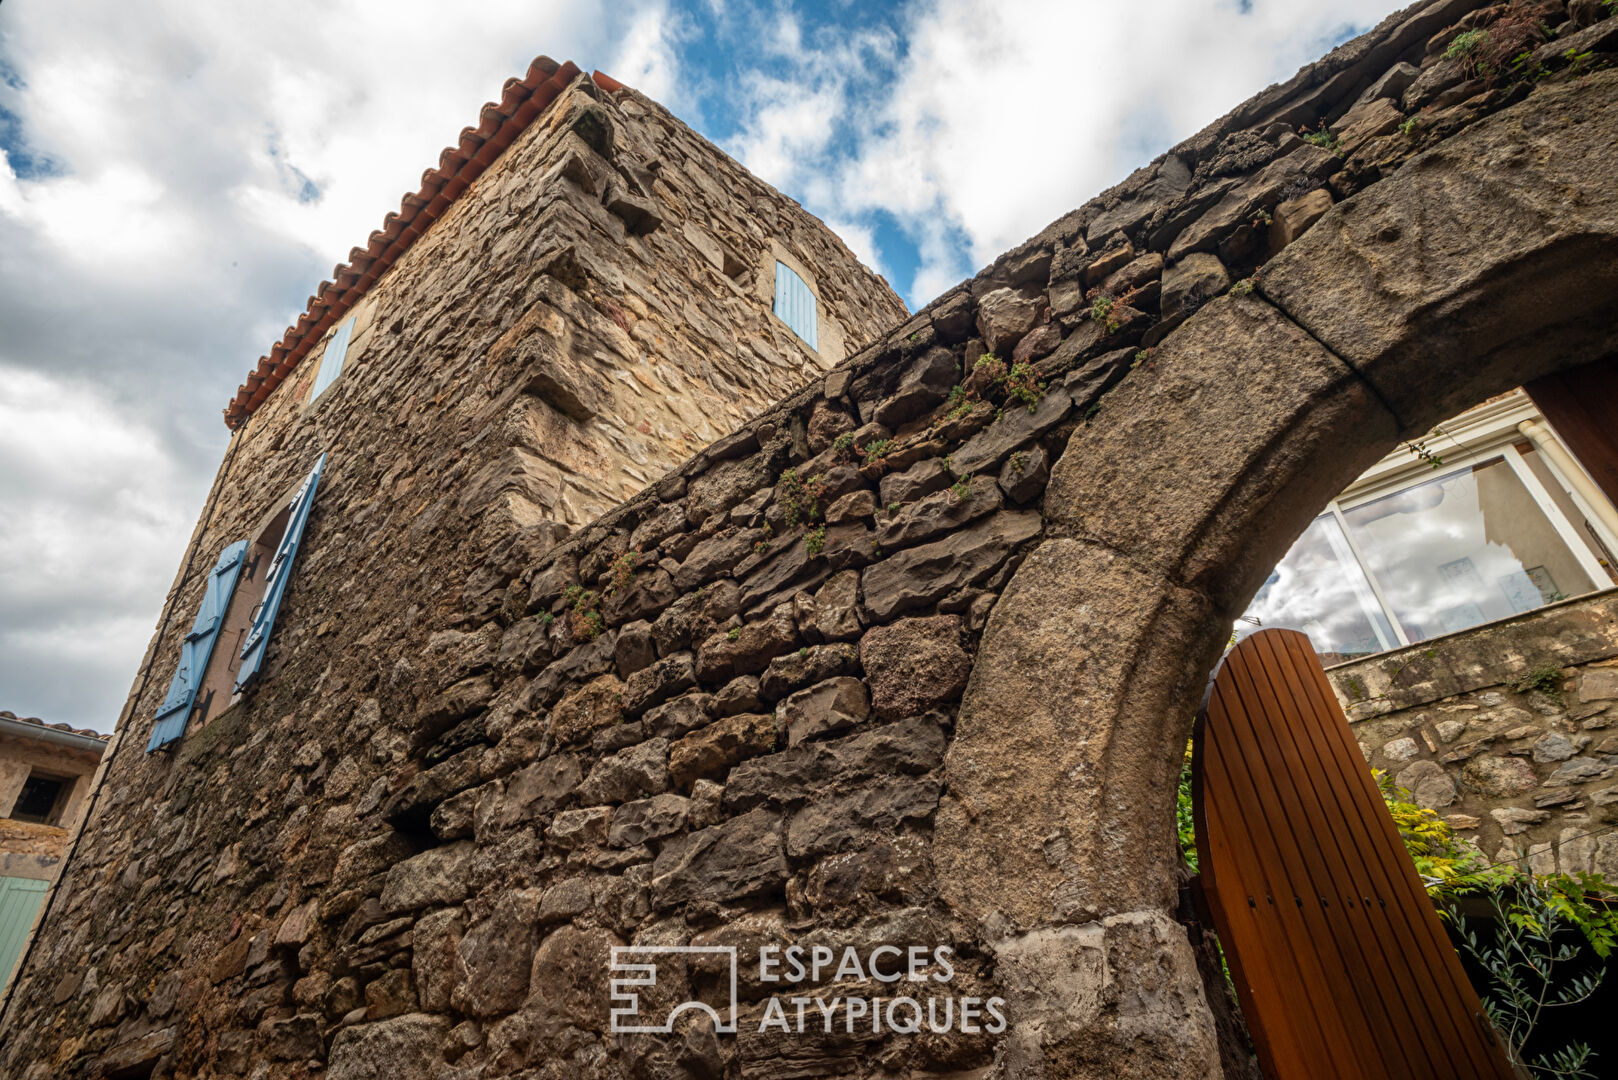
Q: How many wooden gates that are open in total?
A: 1